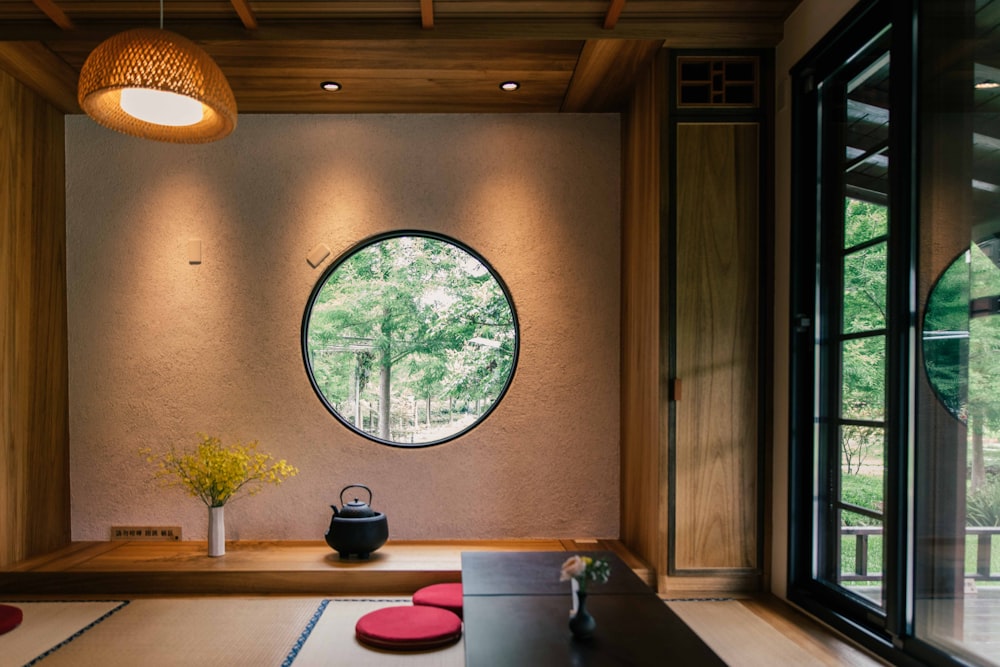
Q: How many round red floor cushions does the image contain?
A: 3